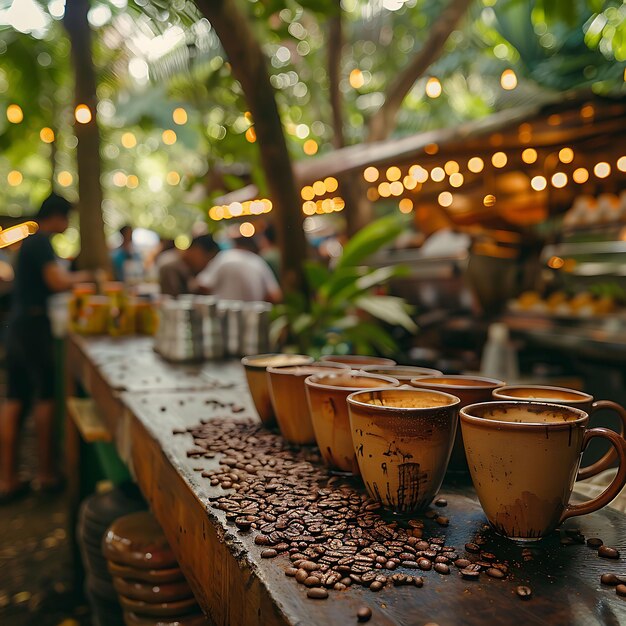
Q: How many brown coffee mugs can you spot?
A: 9